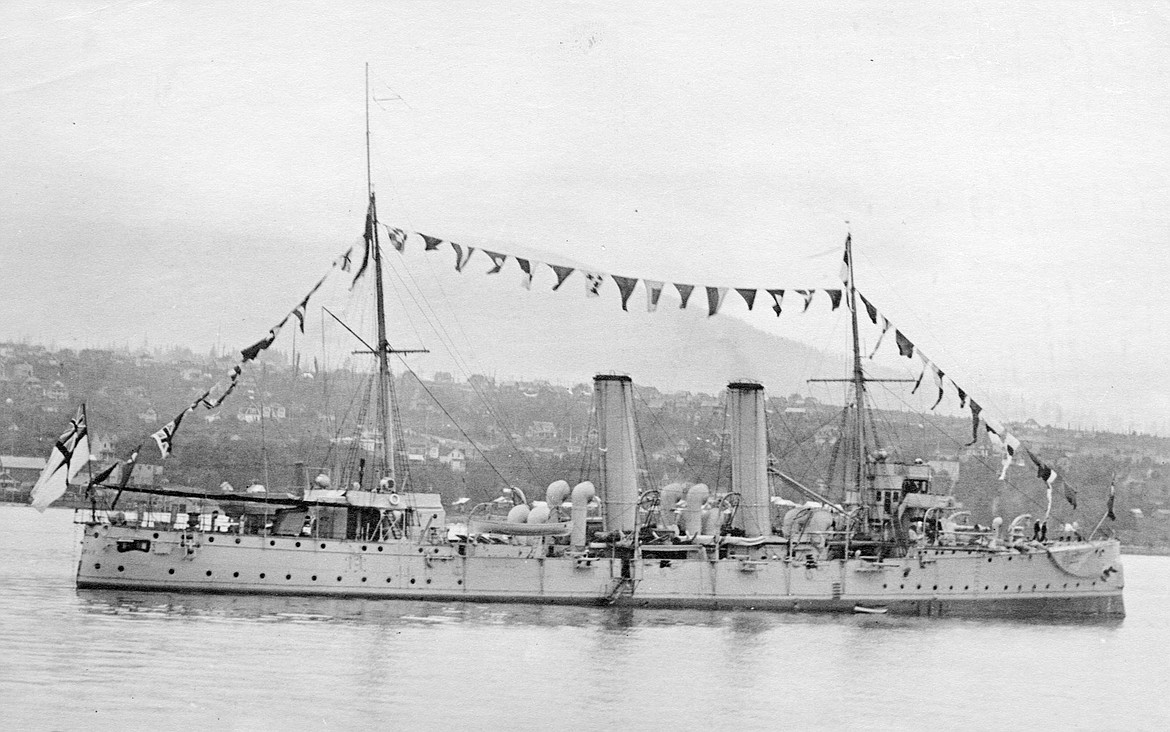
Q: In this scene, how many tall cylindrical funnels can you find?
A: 2